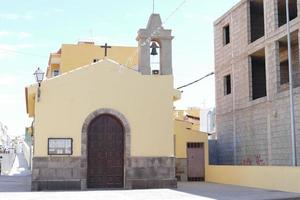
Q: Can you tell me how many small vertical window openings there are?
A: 2